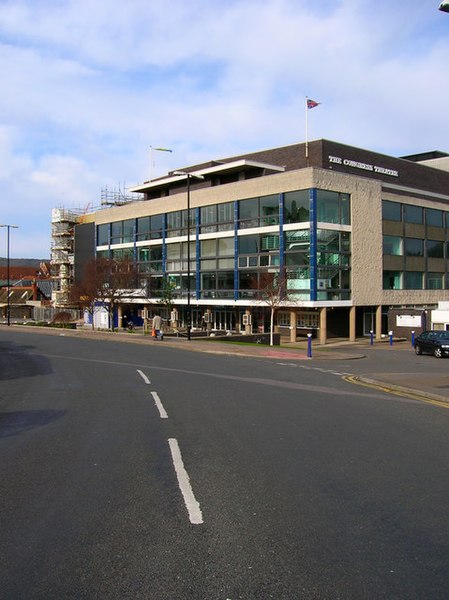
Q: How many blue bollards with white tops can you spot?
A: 4